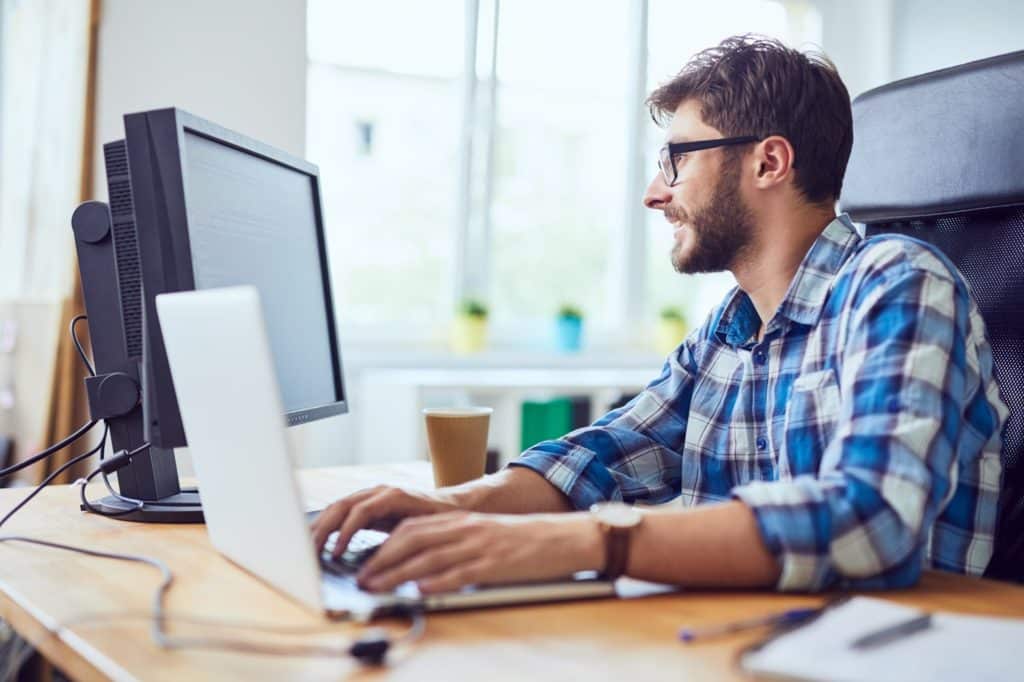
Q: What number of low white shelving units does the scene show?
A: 1